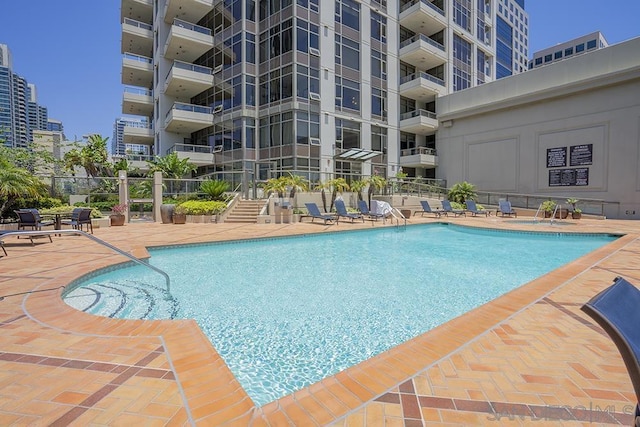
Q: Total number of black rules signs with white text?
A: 3